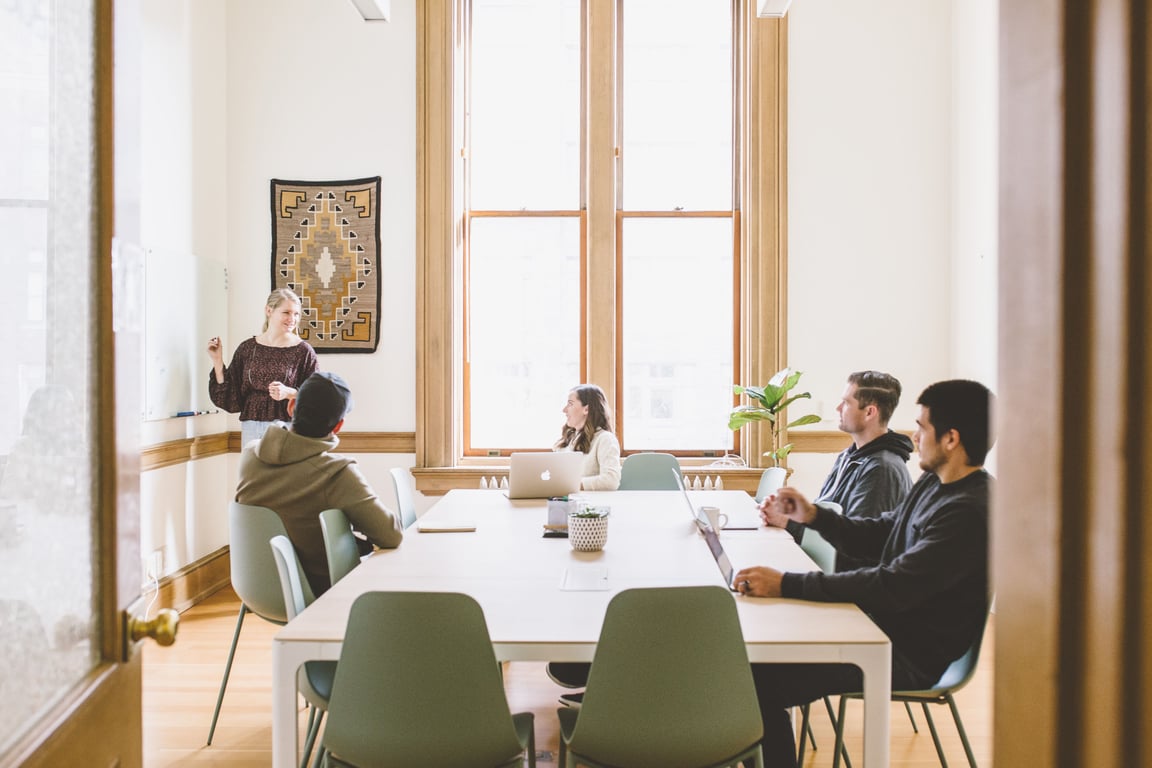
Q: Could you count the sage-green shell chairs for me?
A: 10